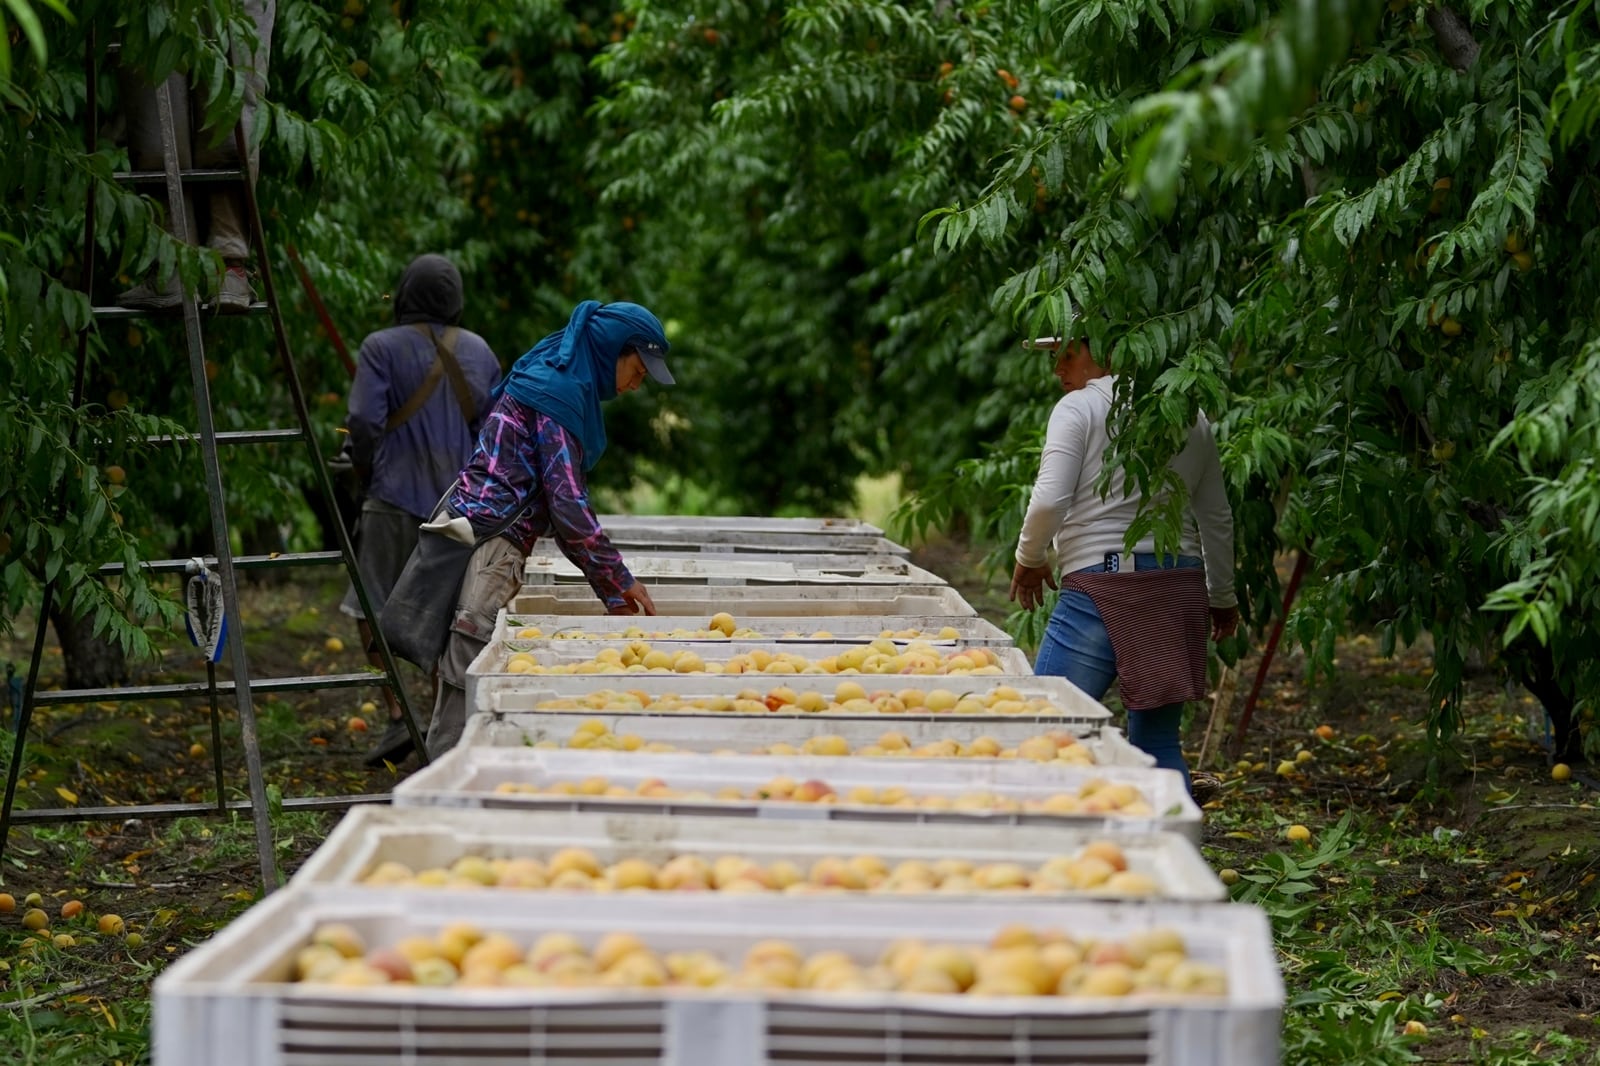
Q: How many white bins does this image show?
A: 11